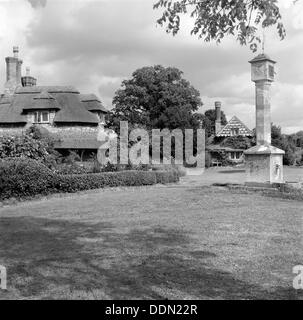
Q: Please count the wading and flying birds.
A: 0